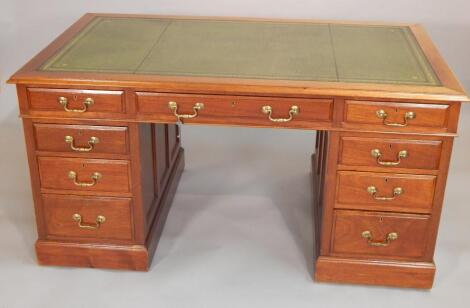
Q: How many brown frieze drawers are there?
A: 3